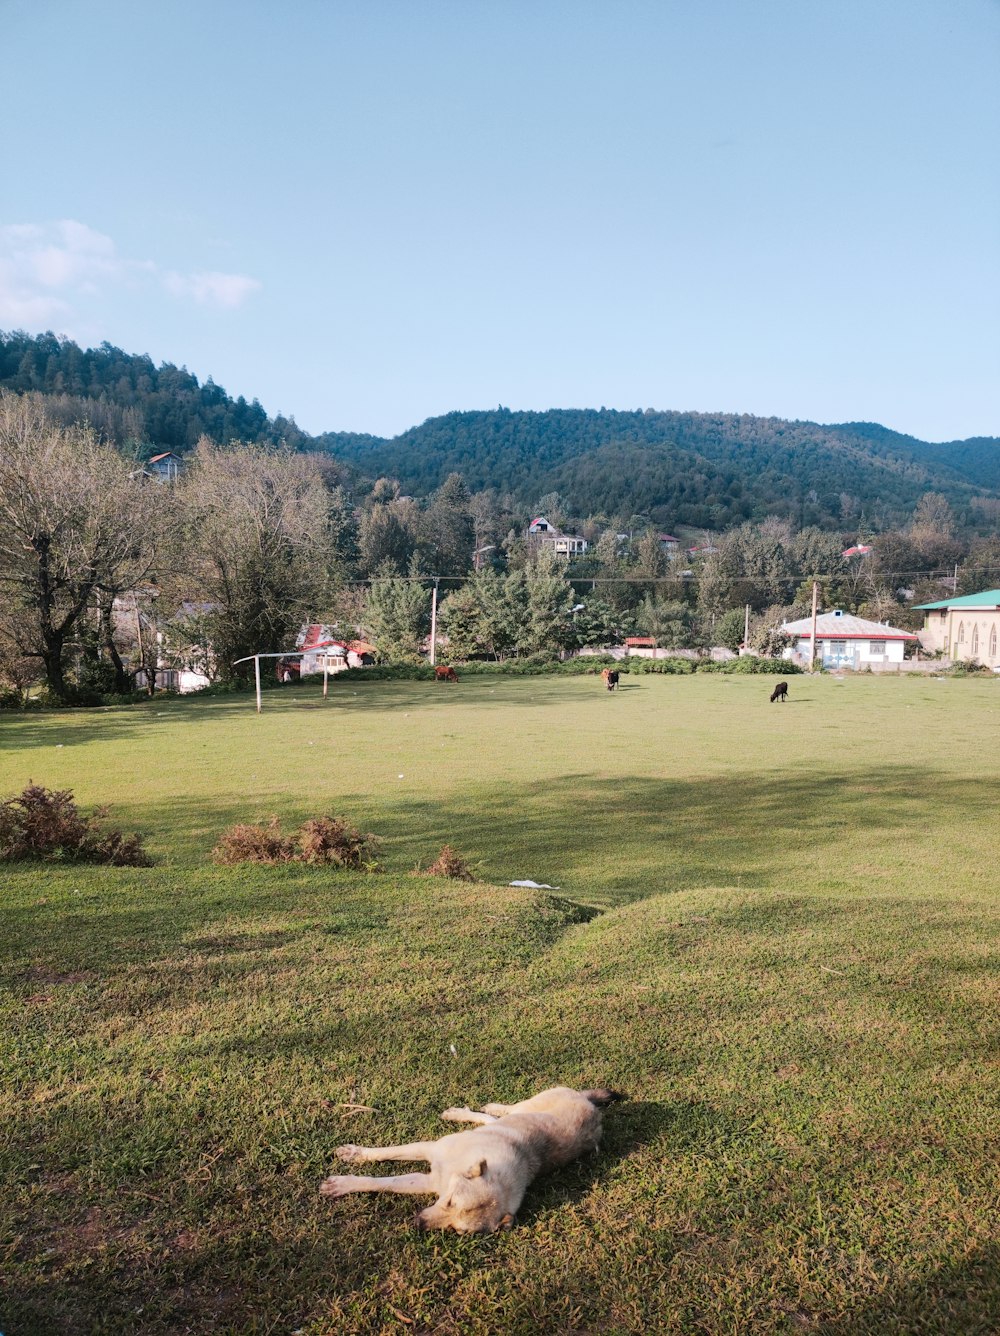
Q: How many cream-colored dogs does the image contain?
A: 1